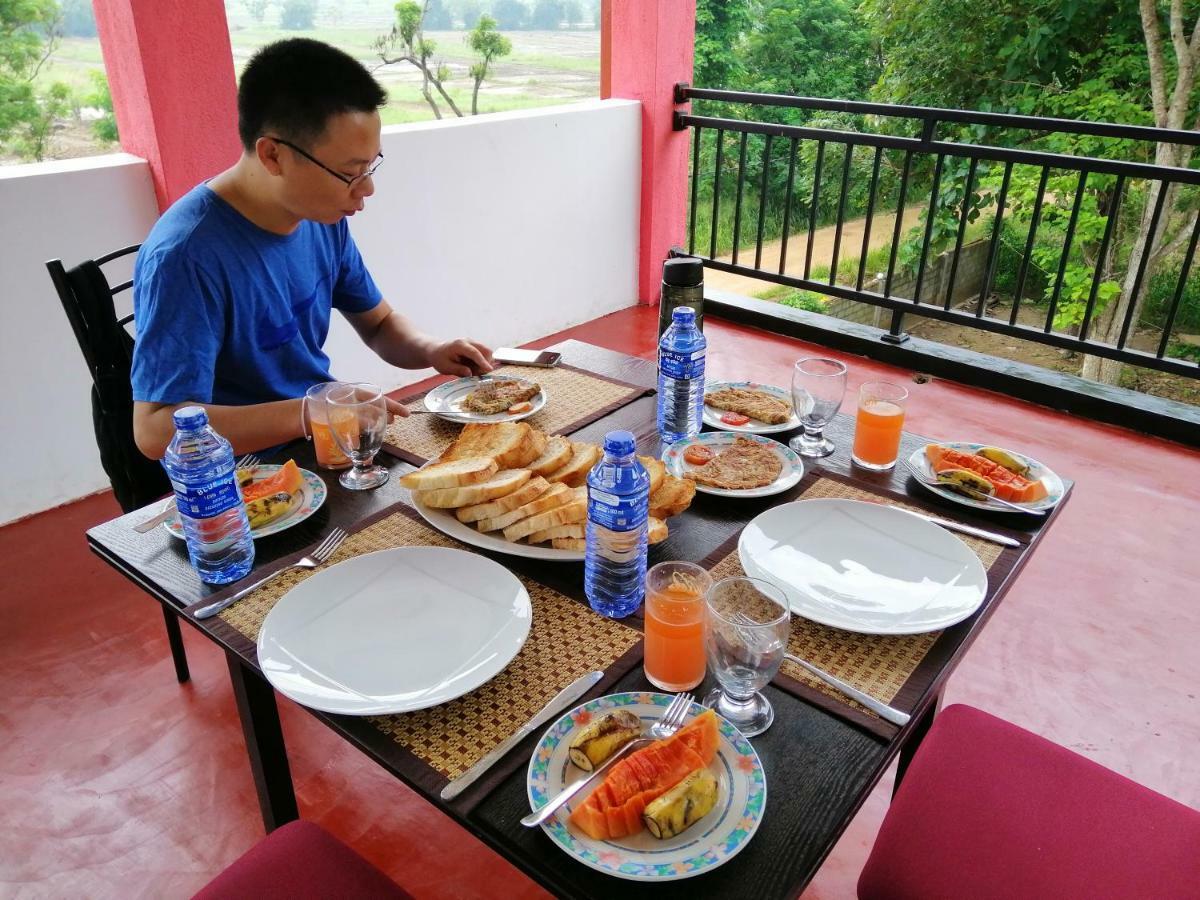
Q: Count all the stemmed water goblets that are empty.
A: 3